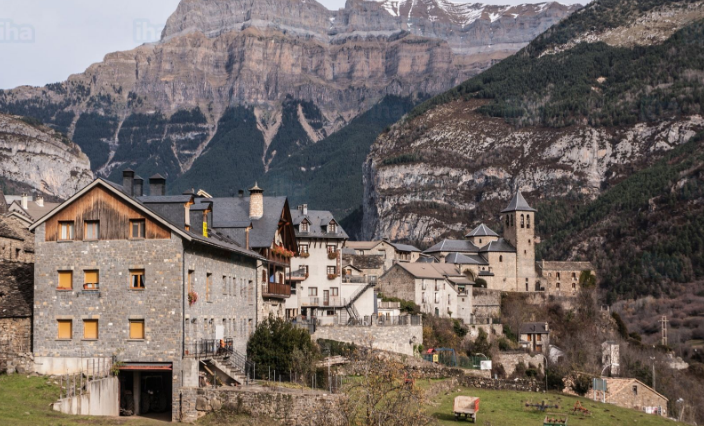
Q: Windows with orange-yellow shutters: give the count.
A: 5